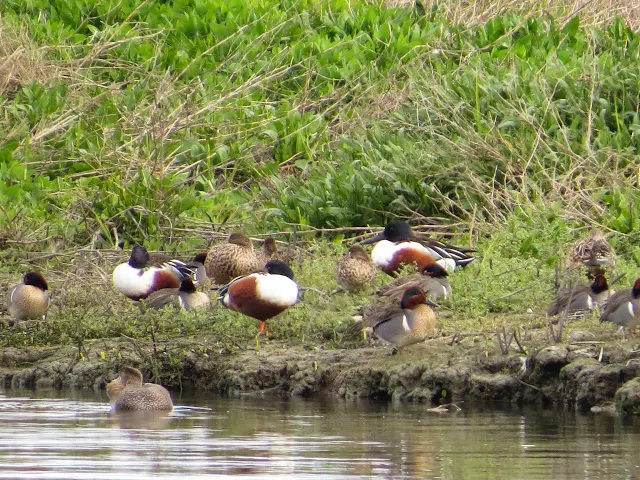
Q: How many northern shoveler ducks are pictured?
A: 3